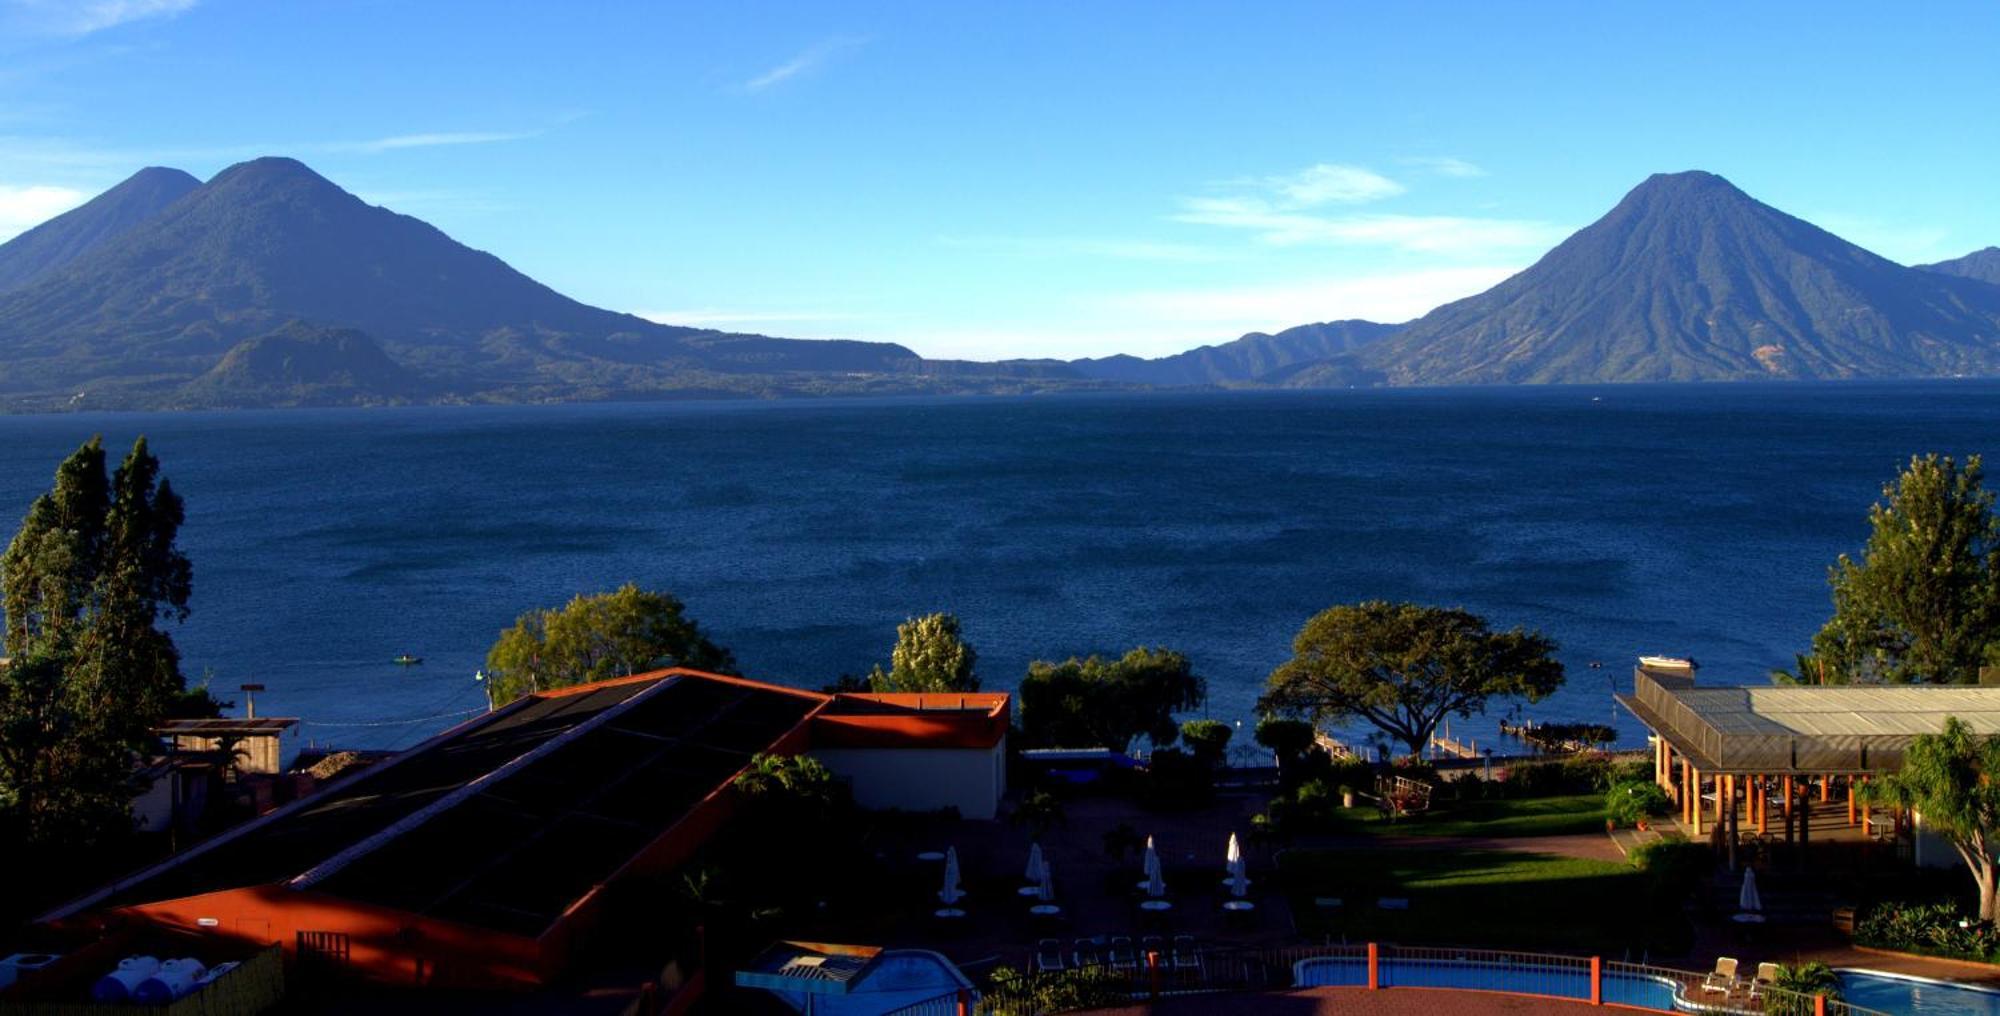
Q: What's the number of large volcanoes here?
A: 3